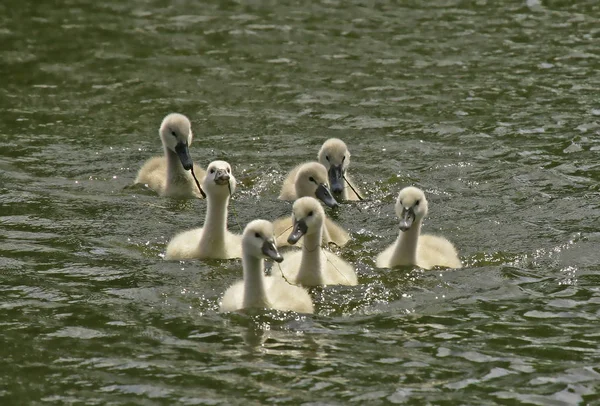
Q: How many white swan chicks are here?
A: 7